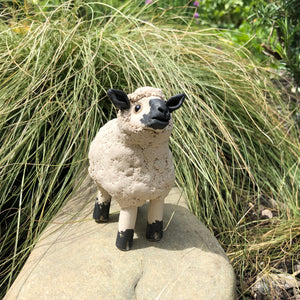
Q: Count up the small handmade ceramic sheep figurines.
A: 1